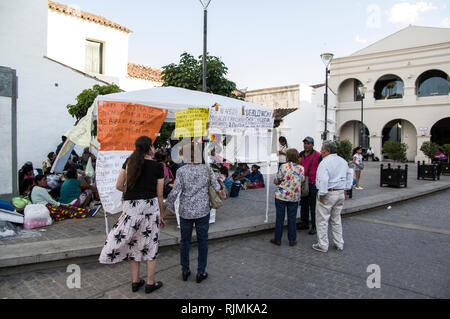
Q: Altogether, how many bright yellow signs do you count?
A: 1